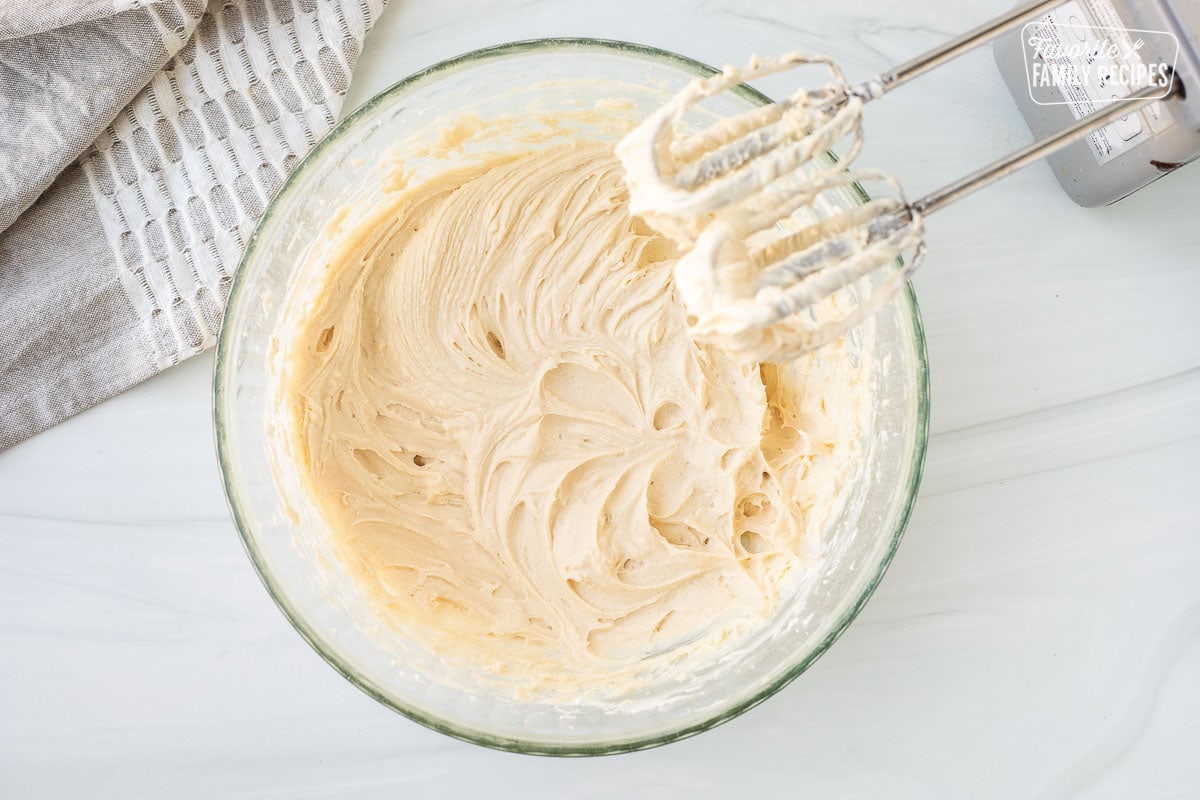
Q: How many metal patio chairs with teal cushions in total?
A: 0